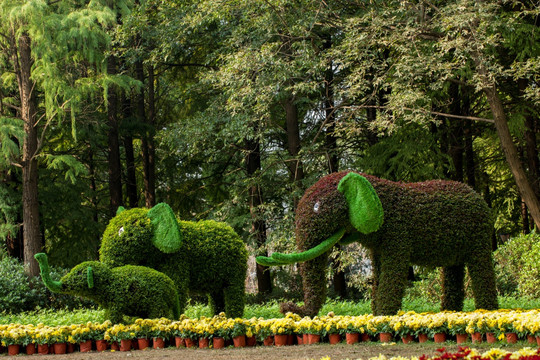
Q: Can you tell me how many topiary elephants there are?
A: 3